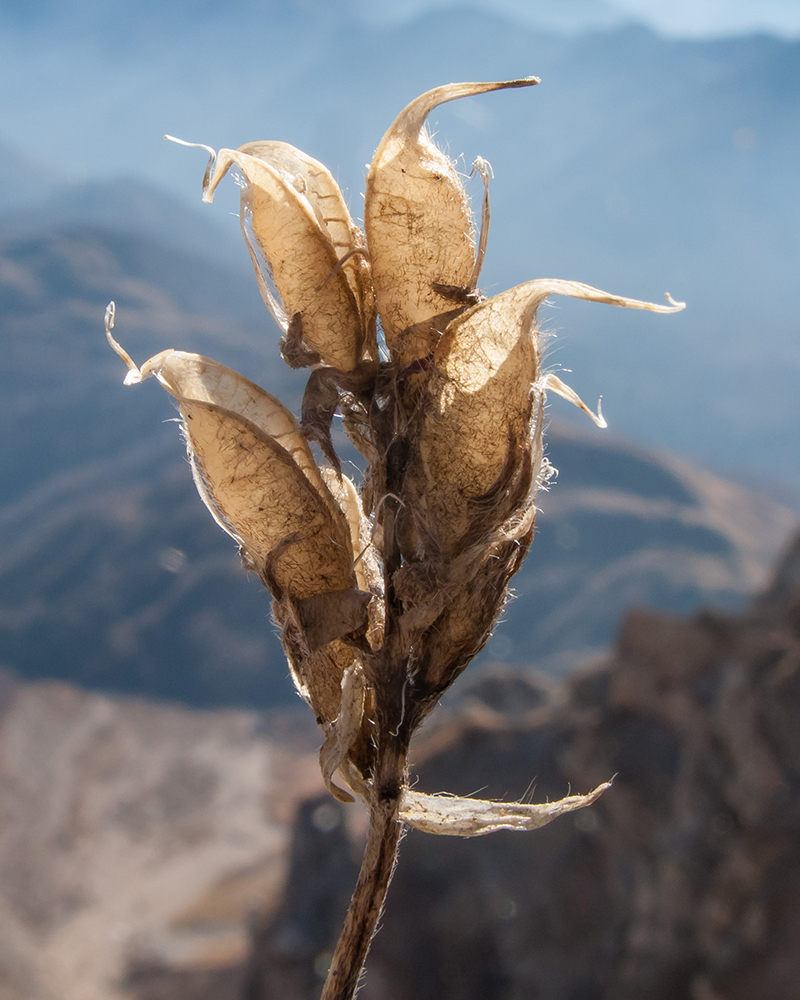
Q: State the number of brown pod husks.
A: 4